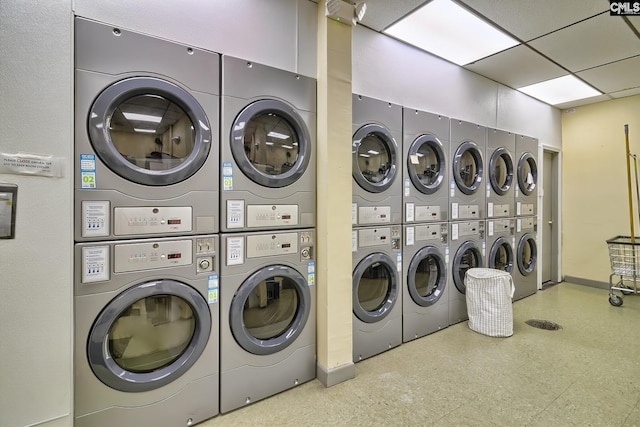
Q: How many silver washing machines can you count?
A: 14